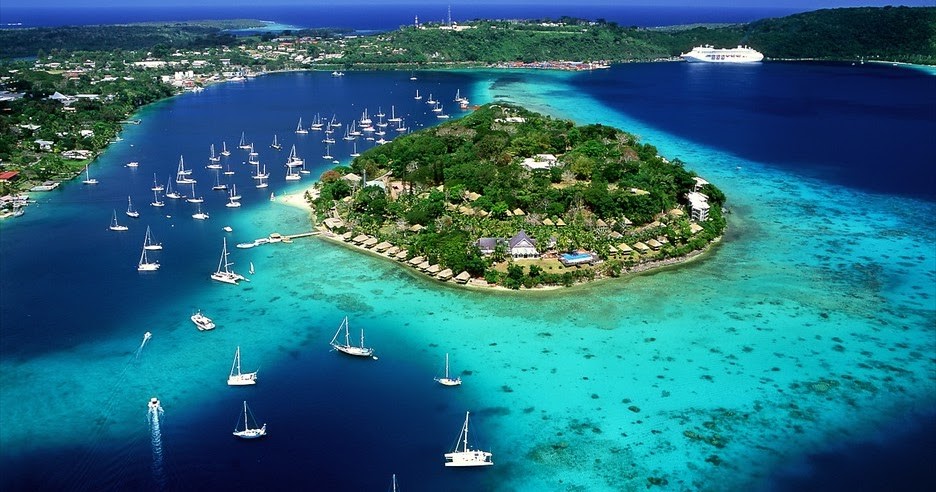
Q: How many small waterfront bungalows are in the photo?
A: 11